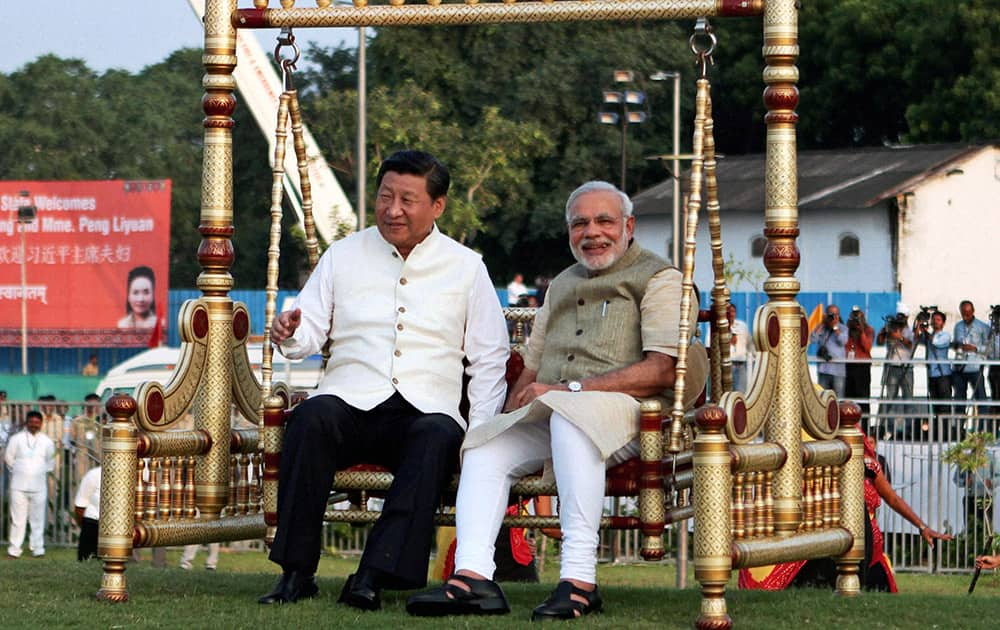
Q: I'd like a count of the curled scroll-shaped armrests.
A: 4